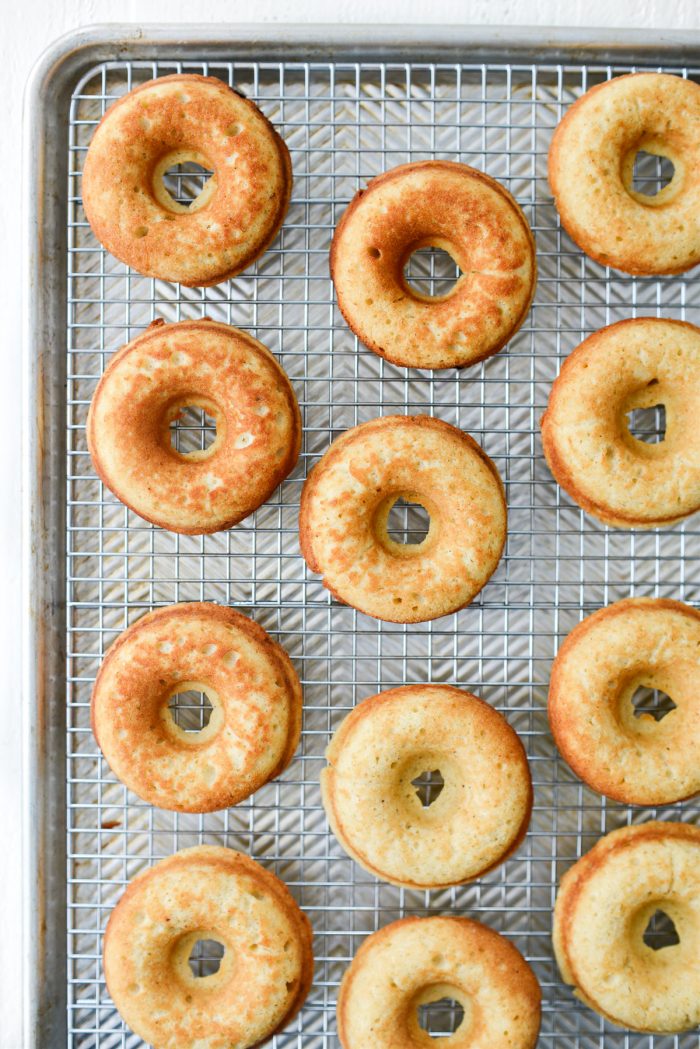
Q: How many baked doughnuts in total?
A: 12